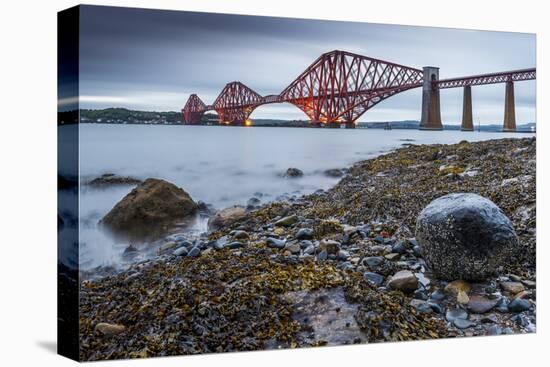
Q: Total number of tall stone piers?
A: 3